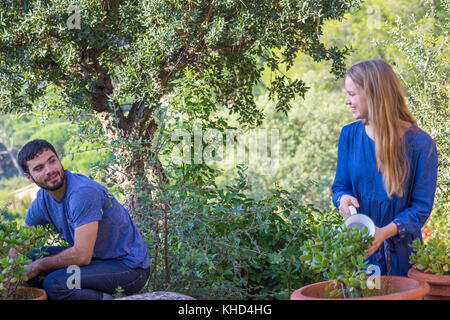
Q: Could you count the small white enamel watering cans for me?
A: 1